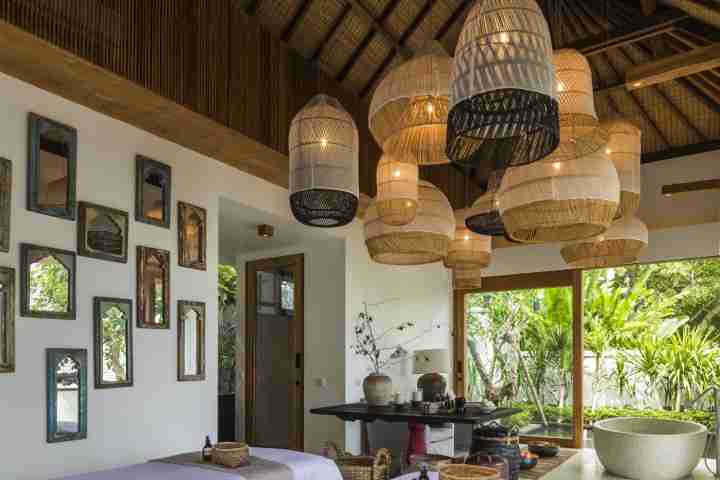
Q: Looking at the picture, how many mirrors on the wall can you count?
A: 11